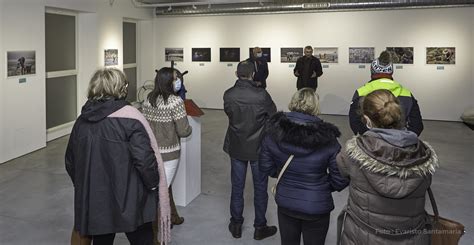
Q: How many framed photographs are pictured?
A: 11